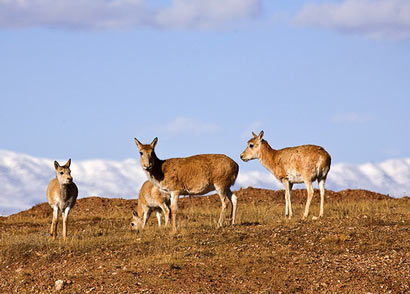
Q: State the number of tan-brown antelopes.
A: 4